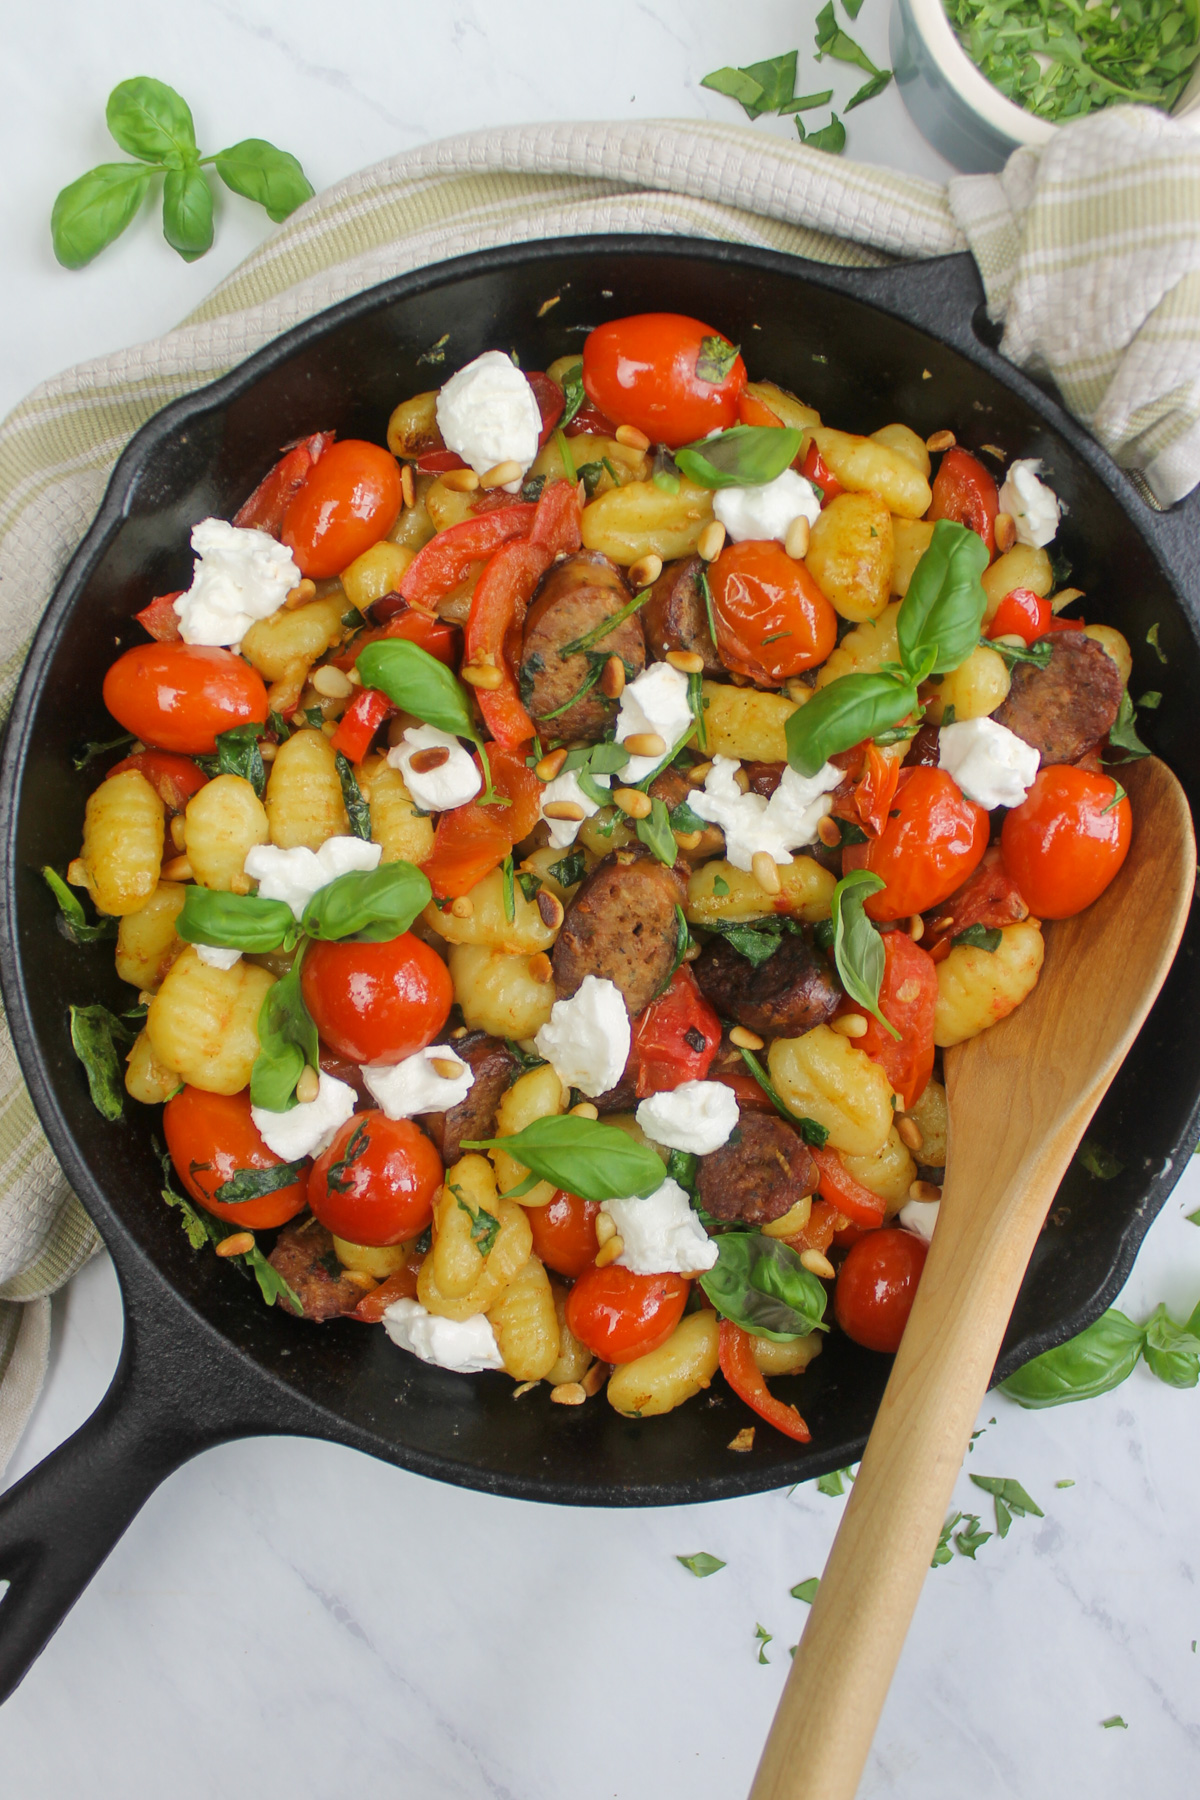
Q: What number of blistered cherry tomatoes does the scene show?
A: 12